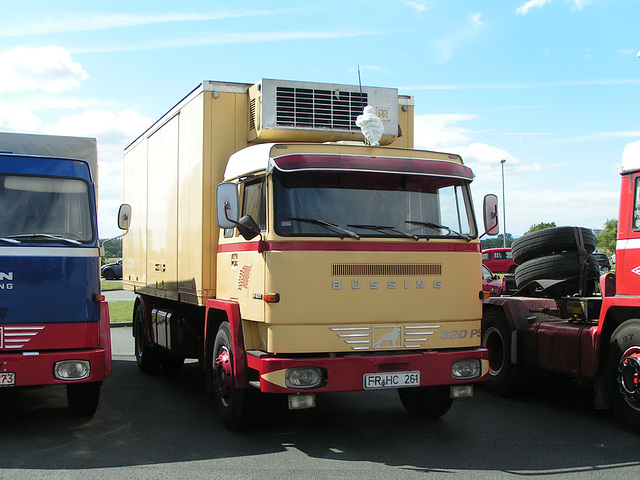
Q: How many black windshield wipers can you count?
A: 3